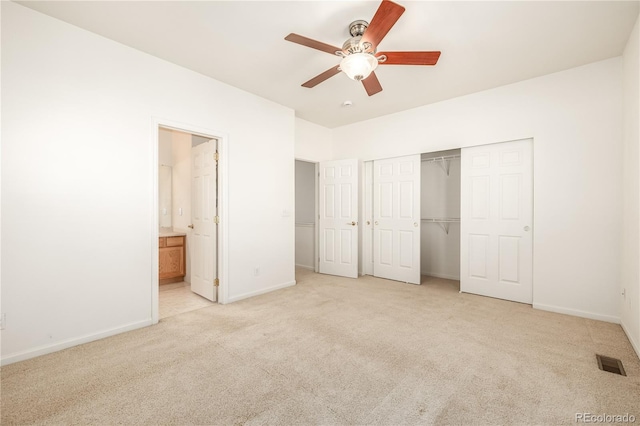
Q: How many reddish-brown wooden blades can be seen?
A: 5